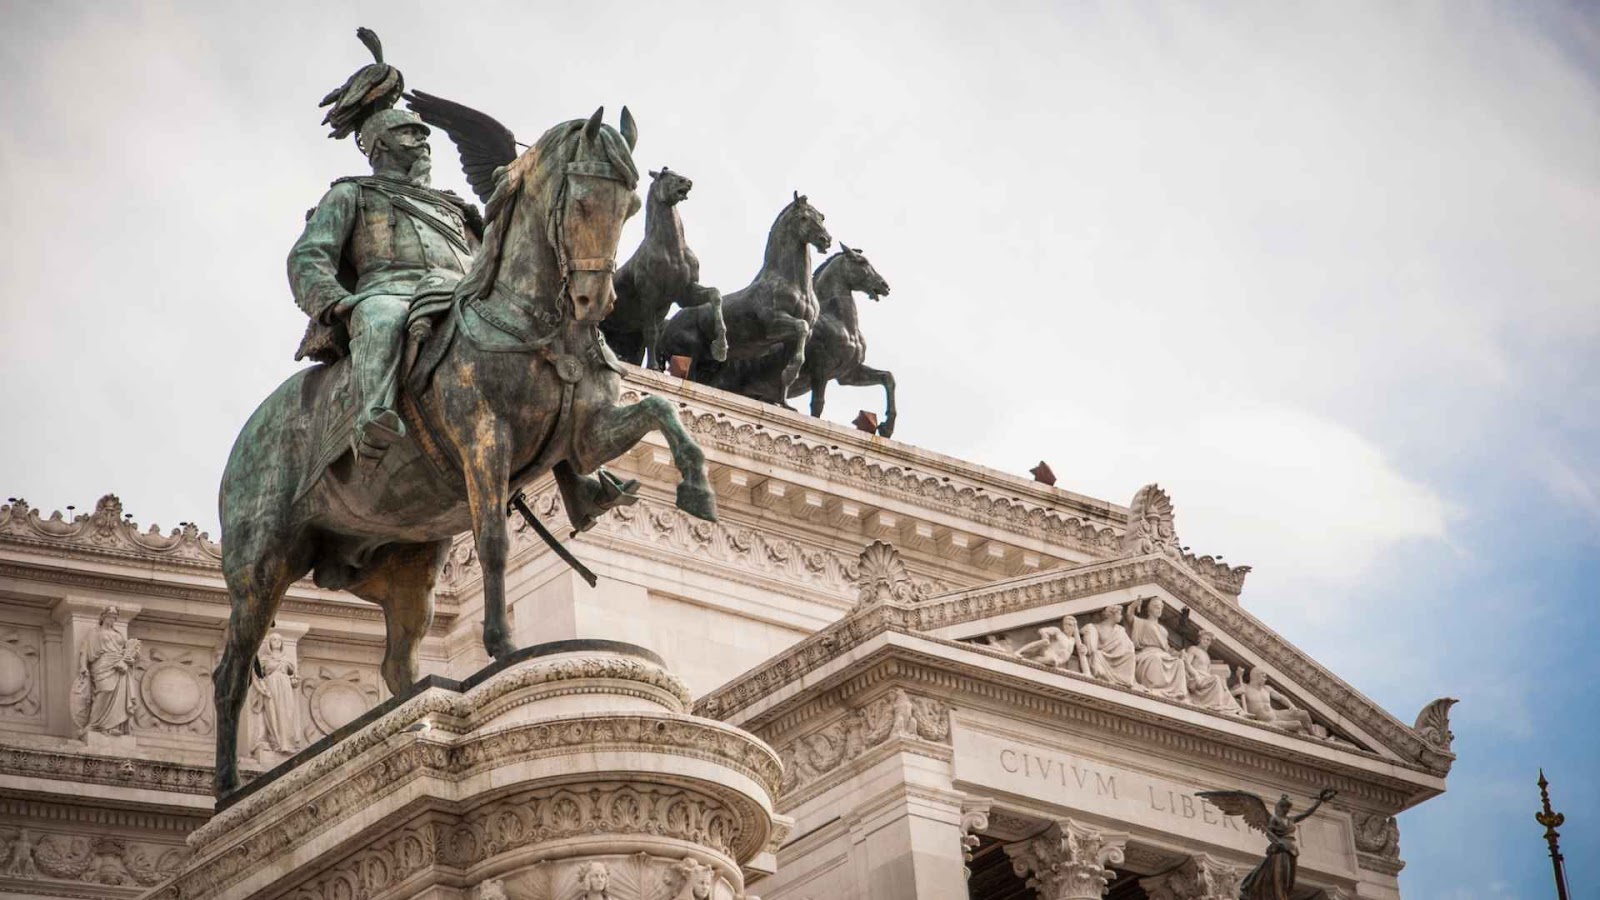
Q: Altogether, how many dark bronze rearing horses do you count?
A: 3